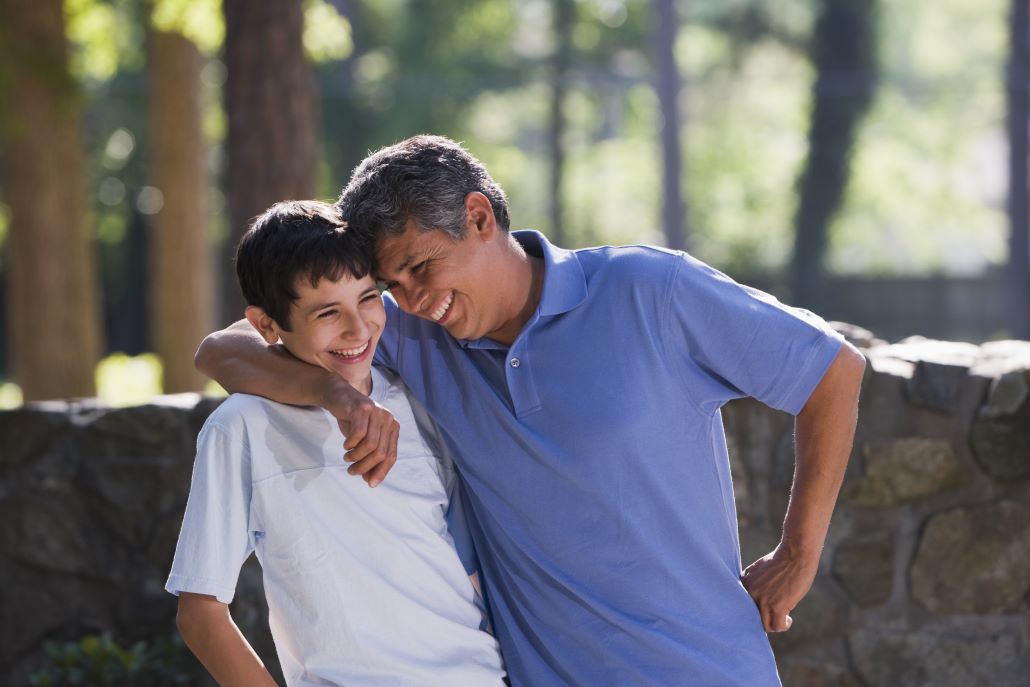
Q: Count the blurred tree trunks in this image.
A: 7